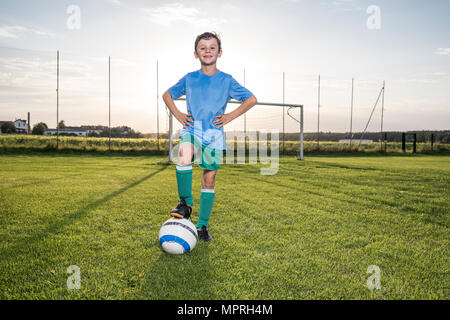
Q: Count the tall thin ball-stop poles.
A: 8